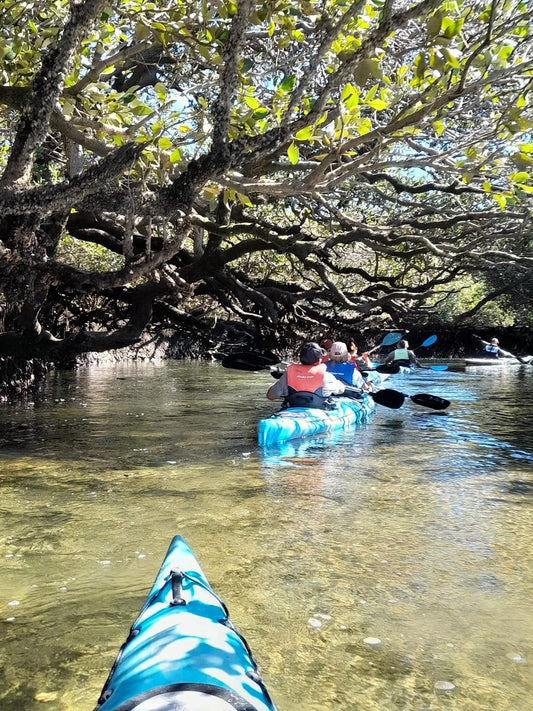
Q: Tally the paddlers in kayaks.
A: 6